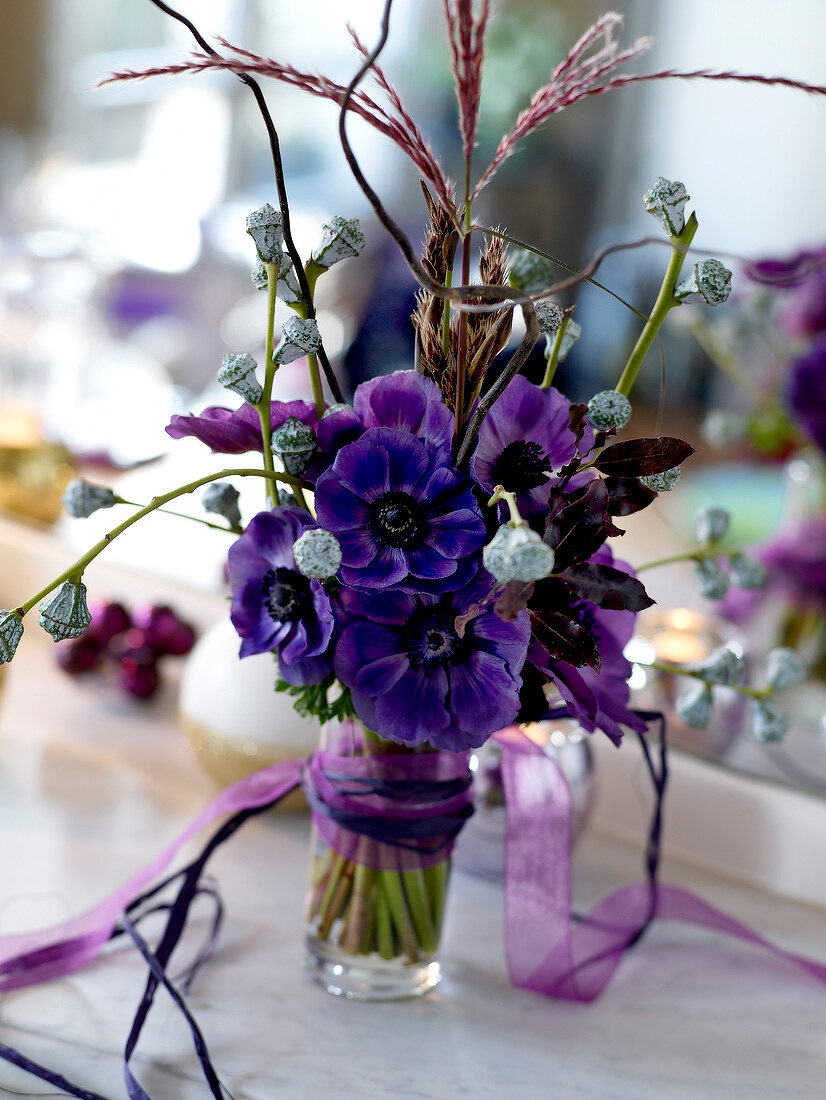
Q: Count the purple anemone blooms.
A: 7